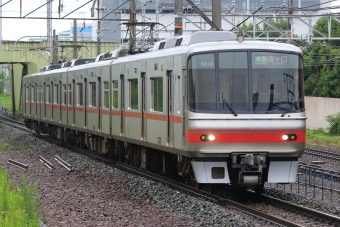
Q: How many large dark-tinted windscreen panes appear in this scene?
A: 3